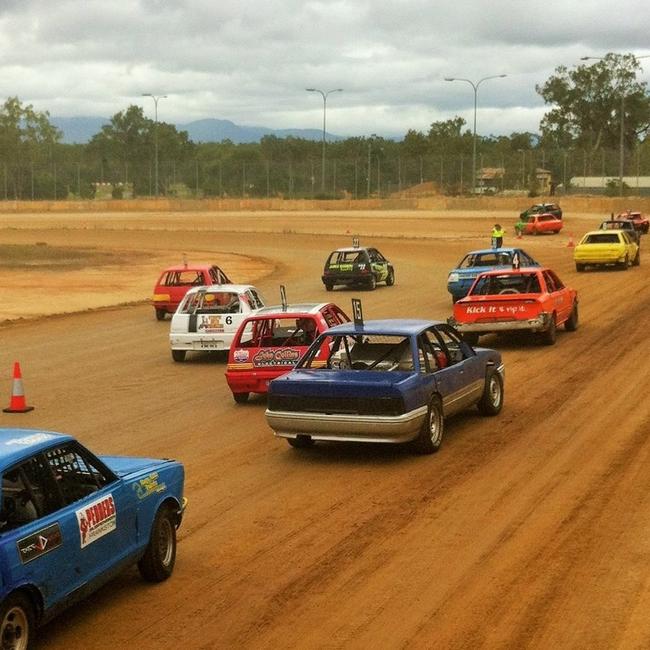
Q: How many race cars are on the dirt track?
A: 13